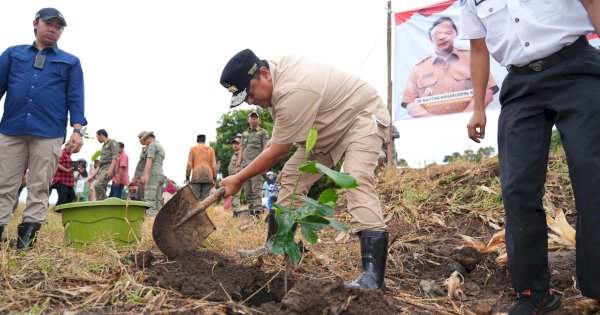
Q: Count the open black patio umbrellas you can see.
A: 0